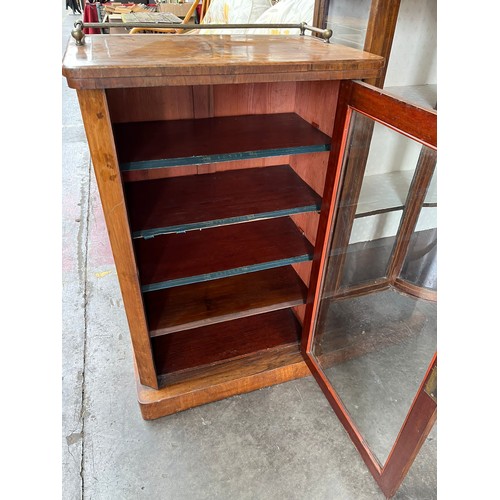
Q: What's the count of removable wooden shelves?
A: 4